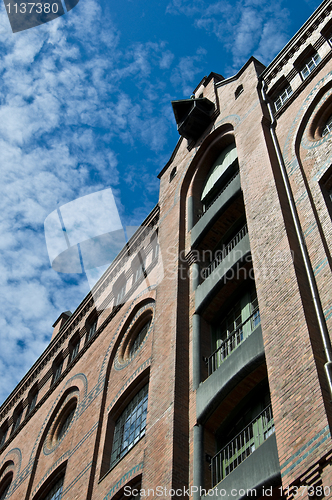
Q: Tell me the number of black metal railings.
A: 4